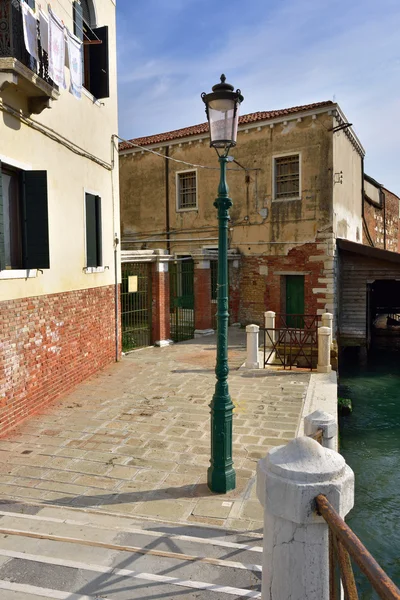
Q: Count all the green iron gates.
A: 2